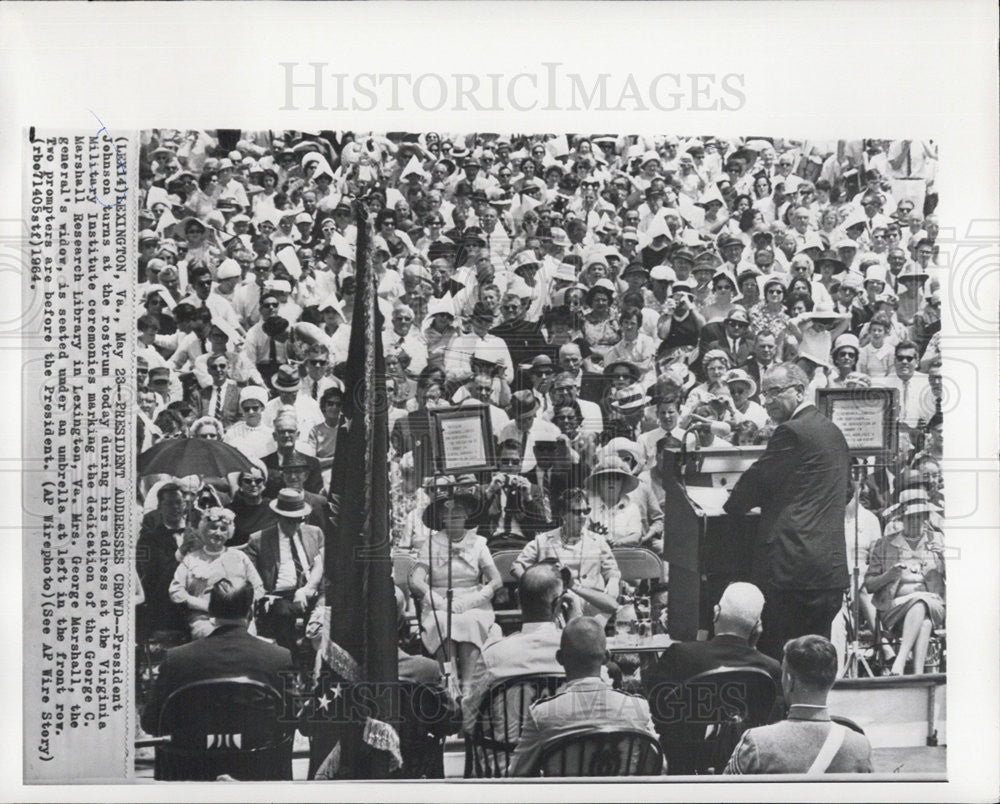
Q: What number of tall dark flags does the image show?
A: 1